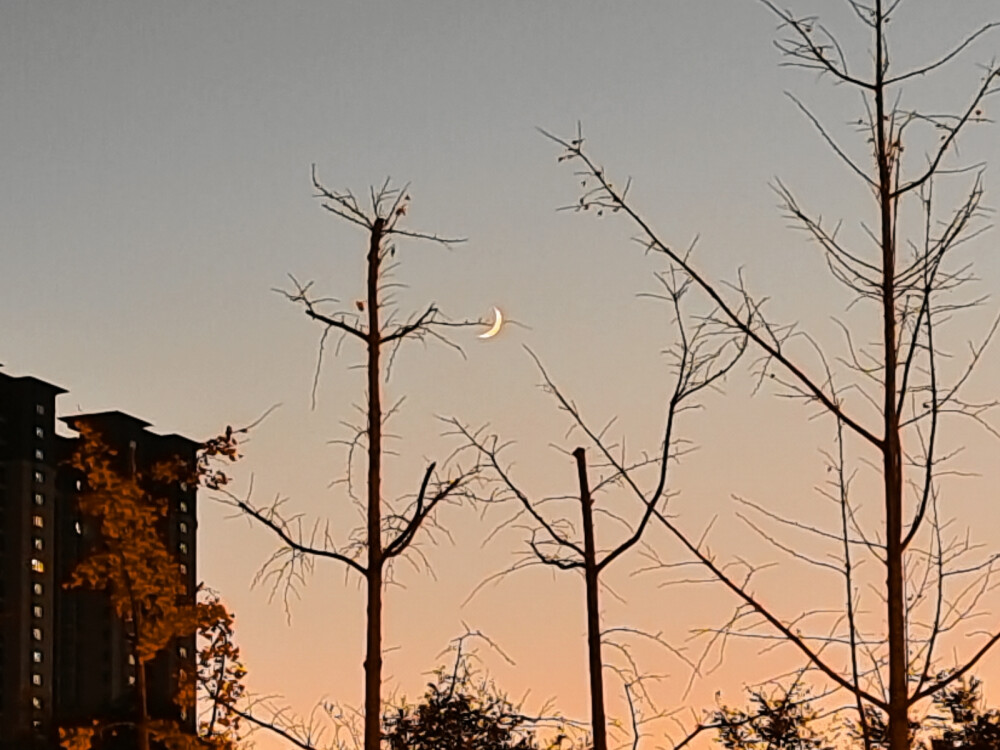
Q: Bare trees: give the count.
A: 3